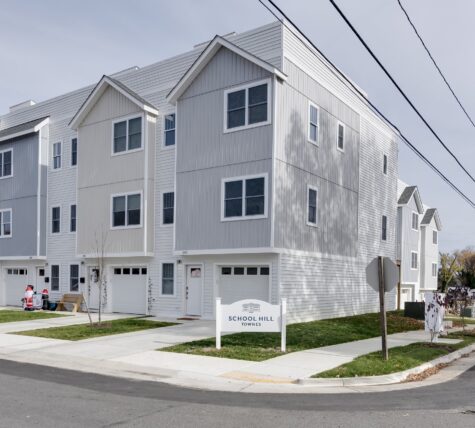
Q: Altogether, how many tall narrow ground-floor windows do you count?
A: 3